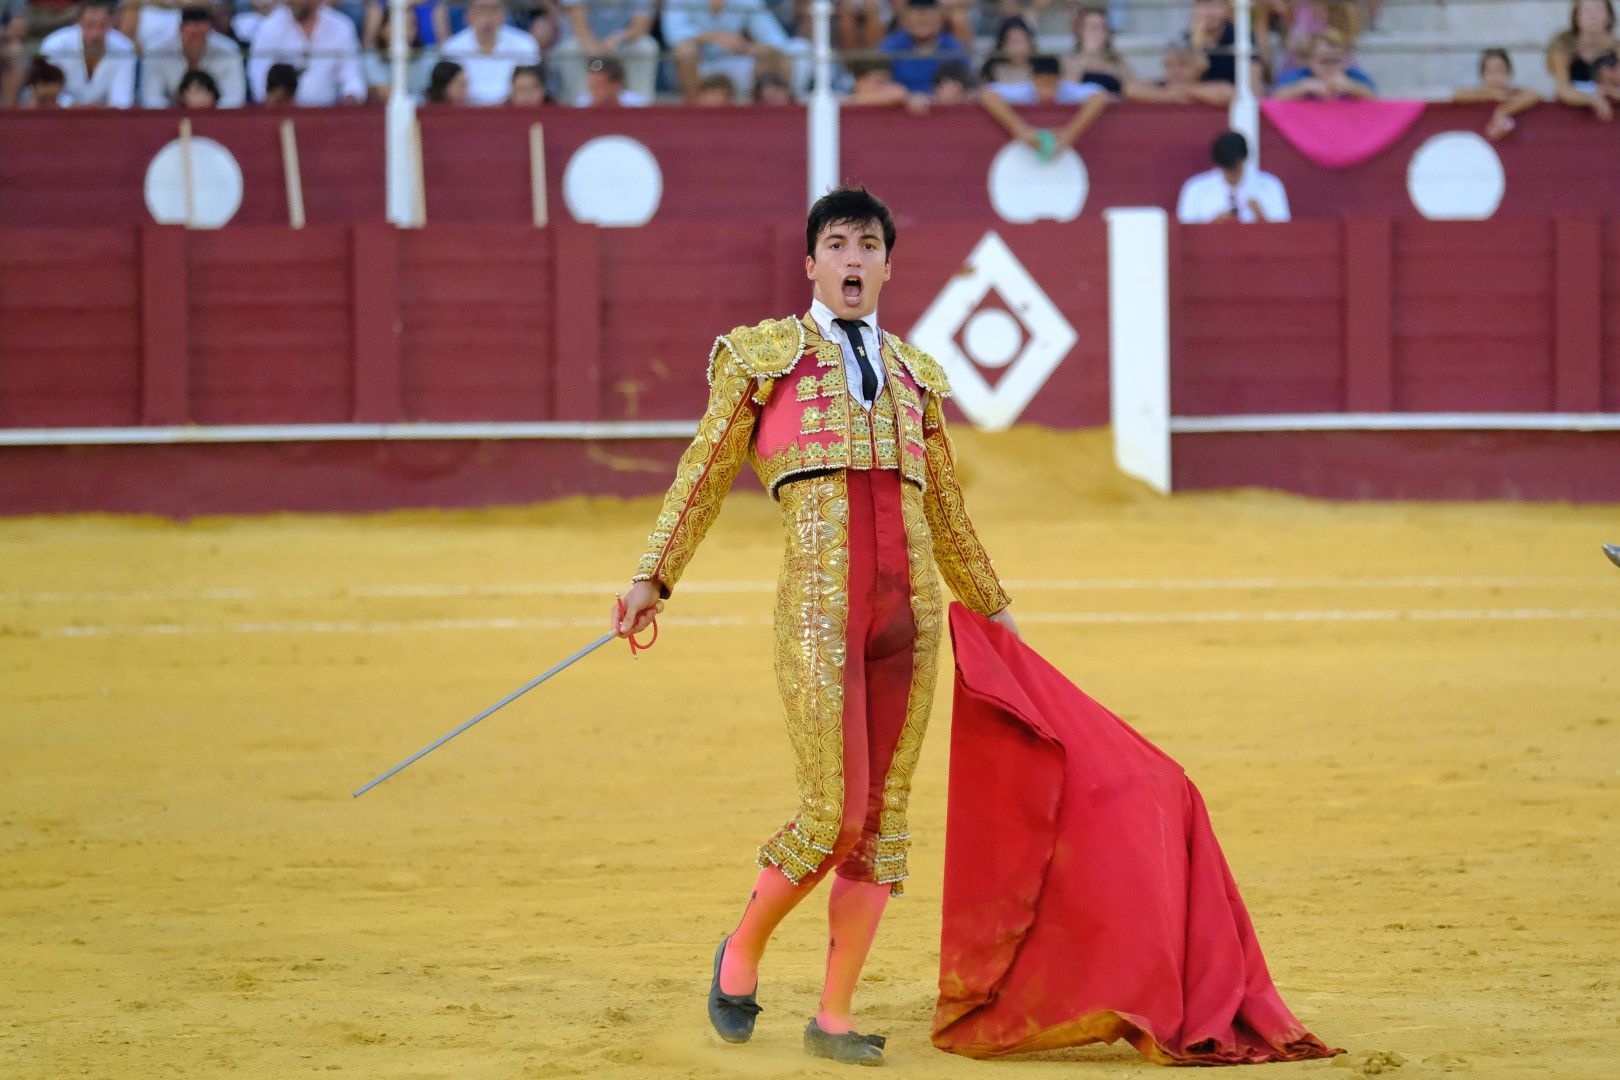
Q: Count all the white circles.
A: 5